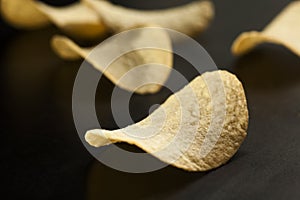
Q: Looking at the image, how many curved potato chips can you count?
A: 5